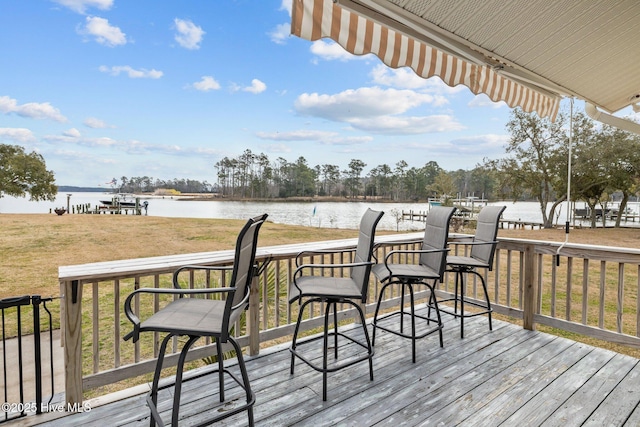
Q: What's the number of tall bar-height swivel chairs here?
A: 4